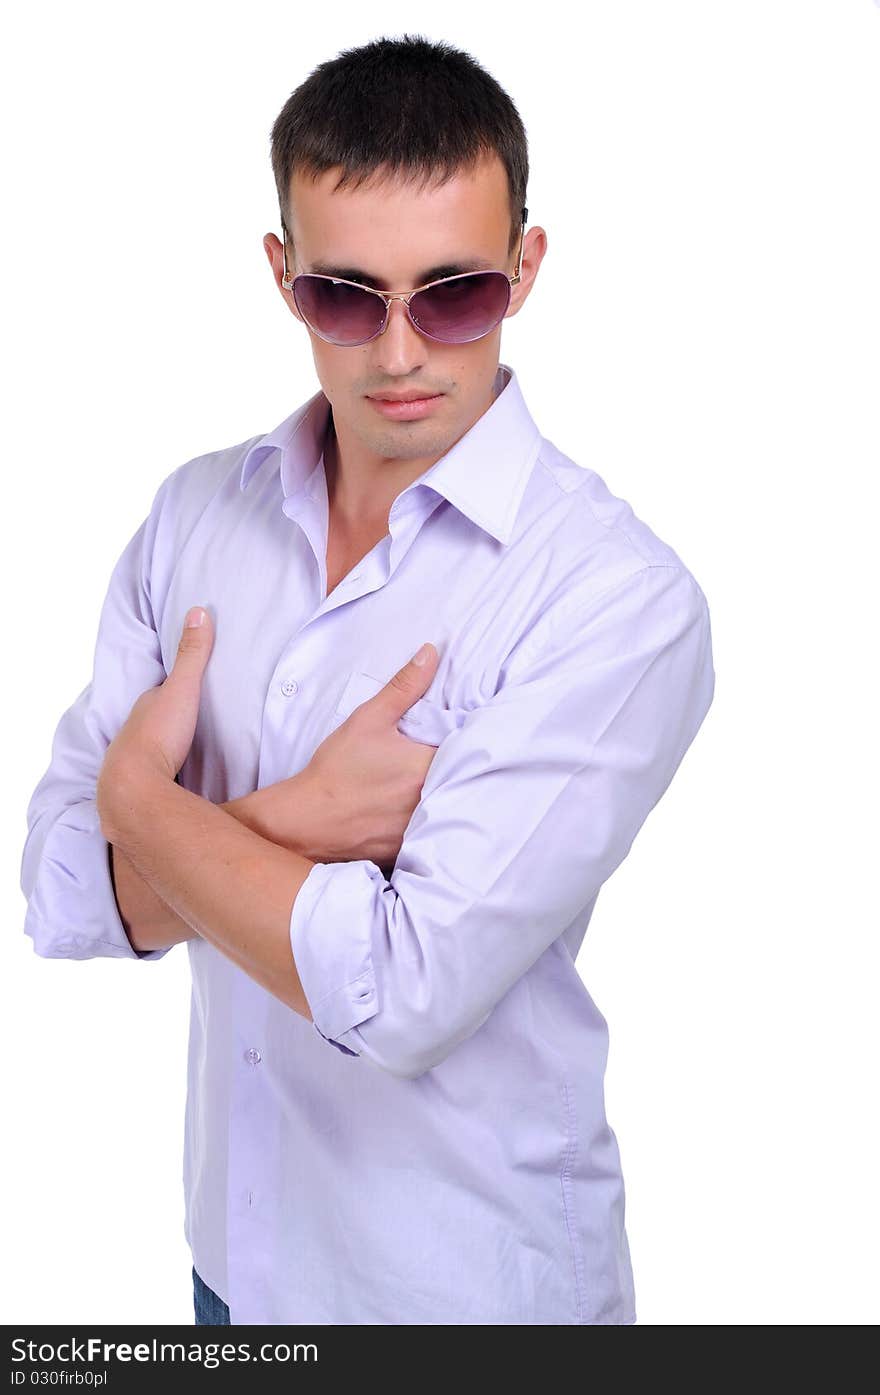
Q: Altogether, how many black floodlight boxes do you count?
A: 0